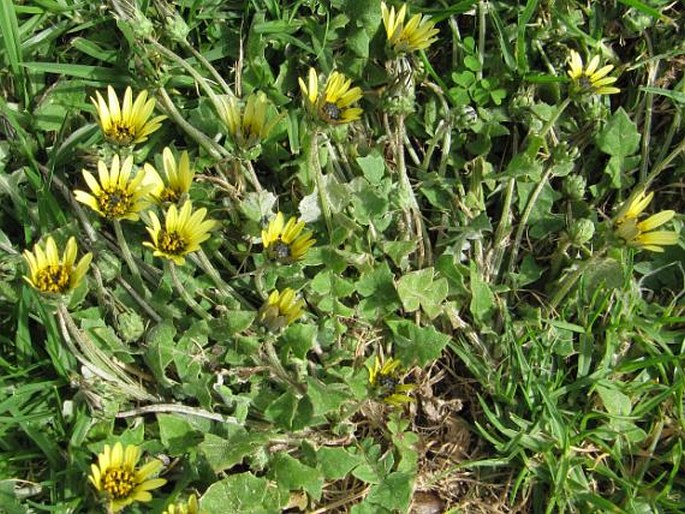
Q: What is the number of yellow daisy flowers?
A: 15